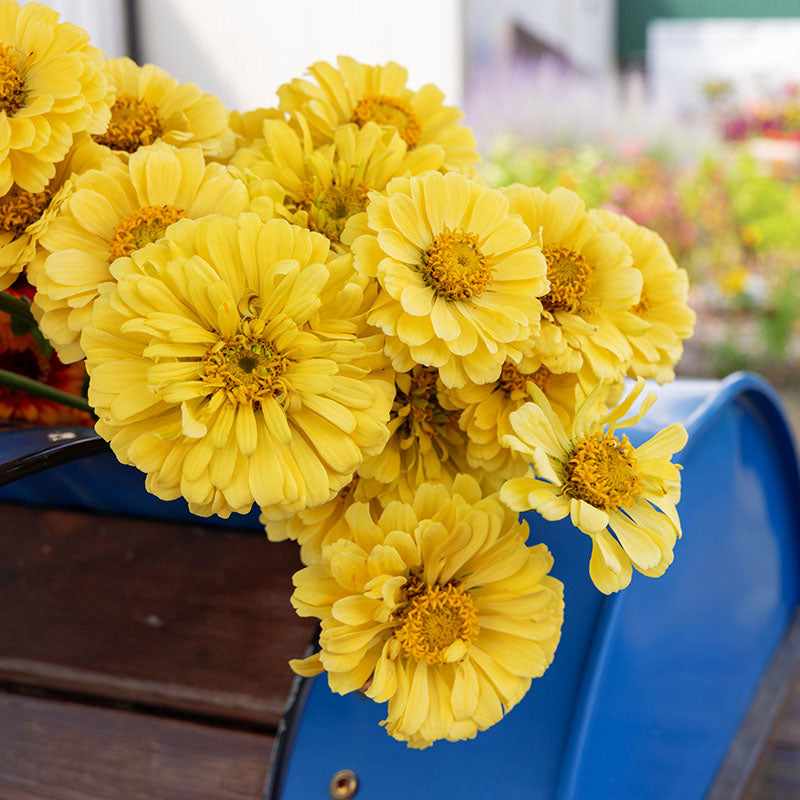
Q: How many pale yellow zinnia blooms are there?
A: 15